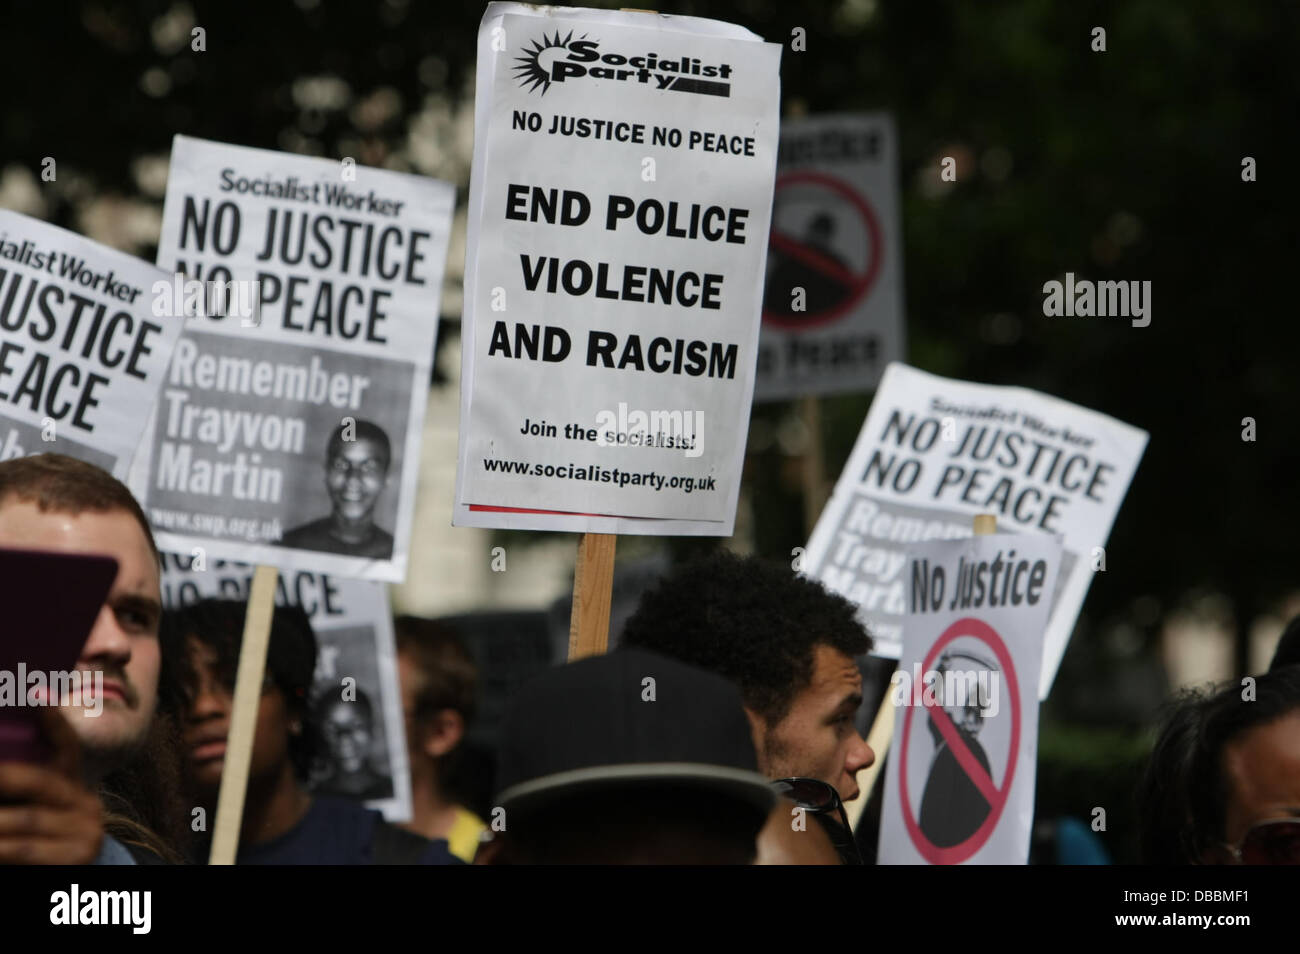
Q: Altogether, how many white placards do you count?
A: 7